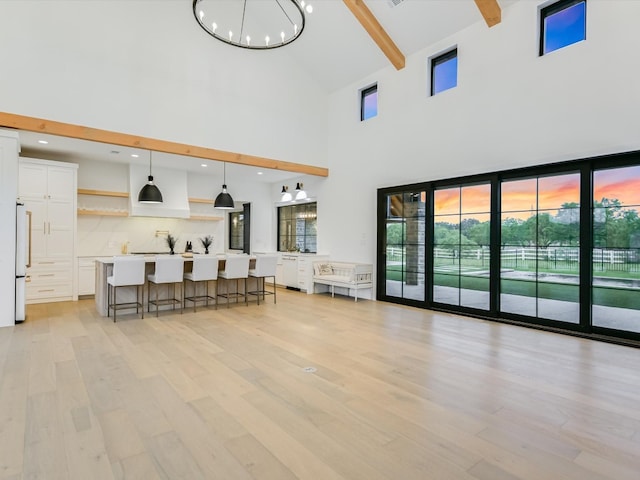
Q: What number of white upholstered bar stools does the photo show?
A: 5